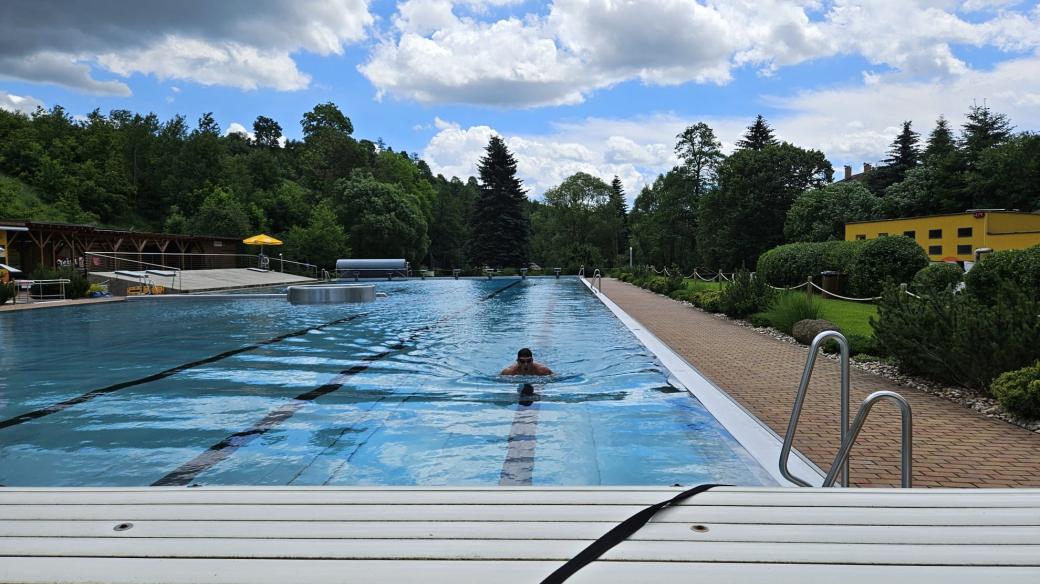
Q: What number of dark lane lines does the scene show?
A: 3